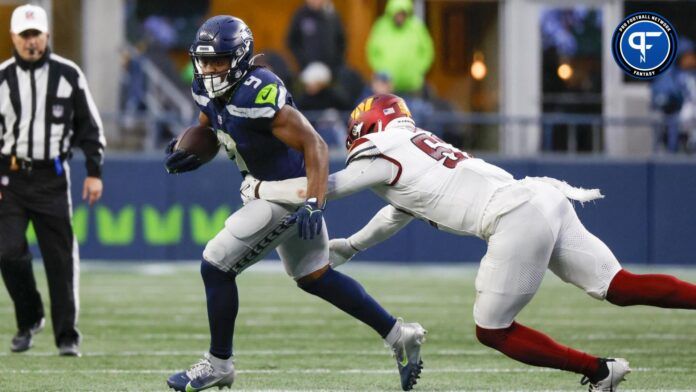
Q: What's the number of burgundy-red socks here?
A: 2